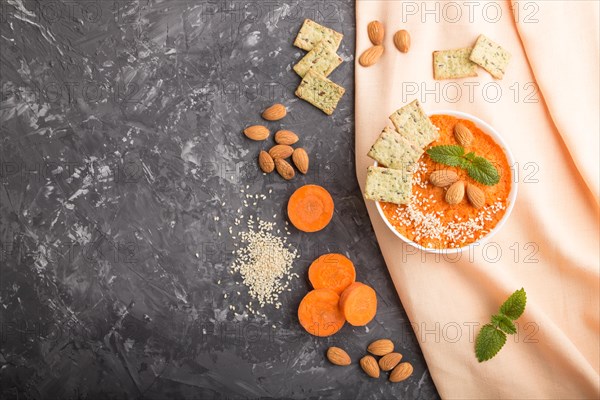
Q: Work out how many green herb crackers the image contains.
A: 8